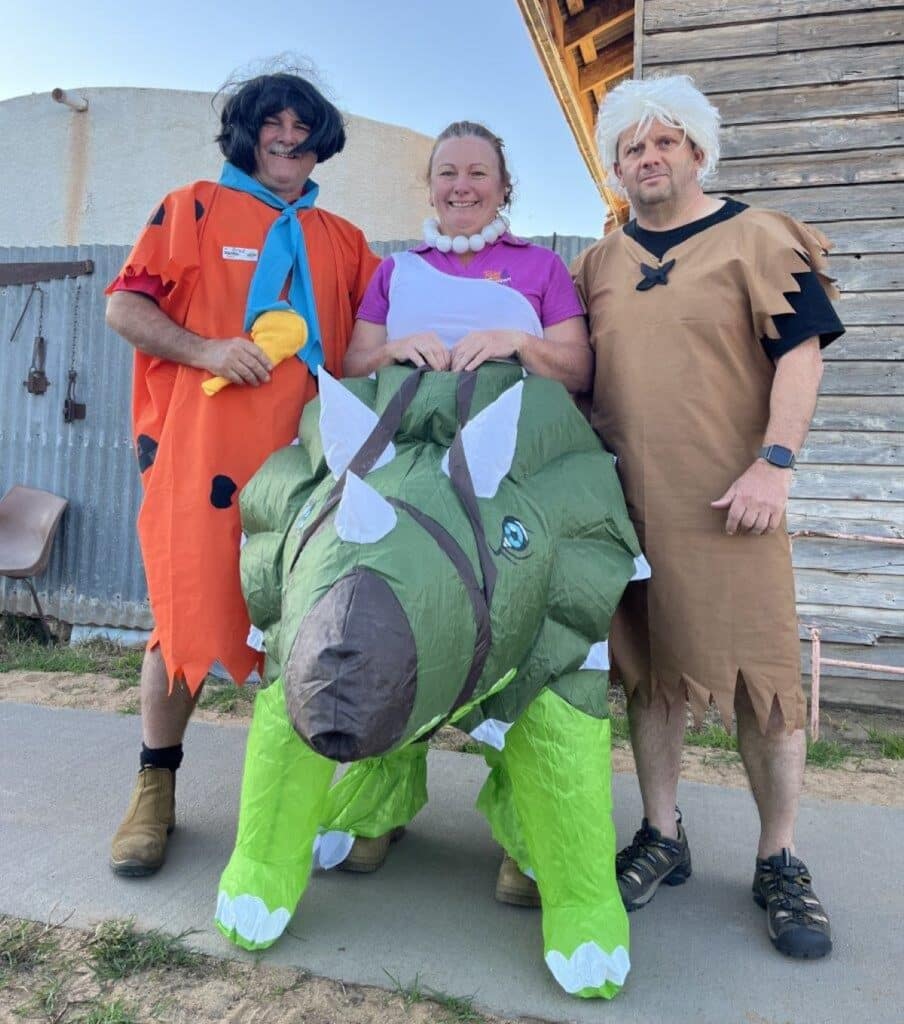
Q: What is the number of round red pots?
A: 0